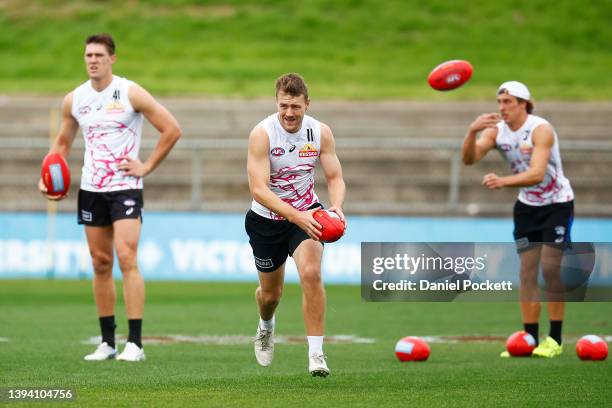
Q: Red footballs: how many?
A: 6